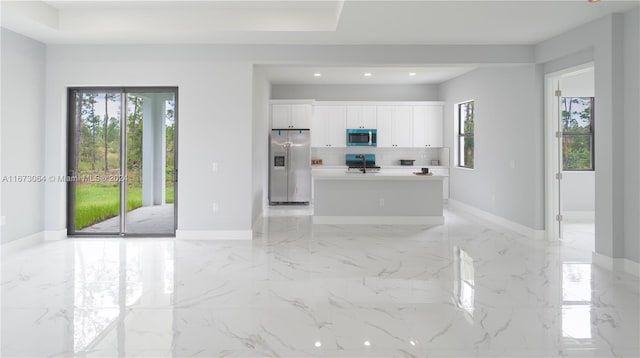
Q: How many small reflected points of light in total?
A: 3